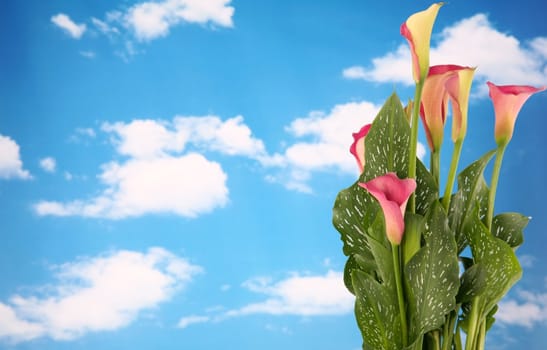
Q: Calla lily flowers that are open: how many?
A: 6